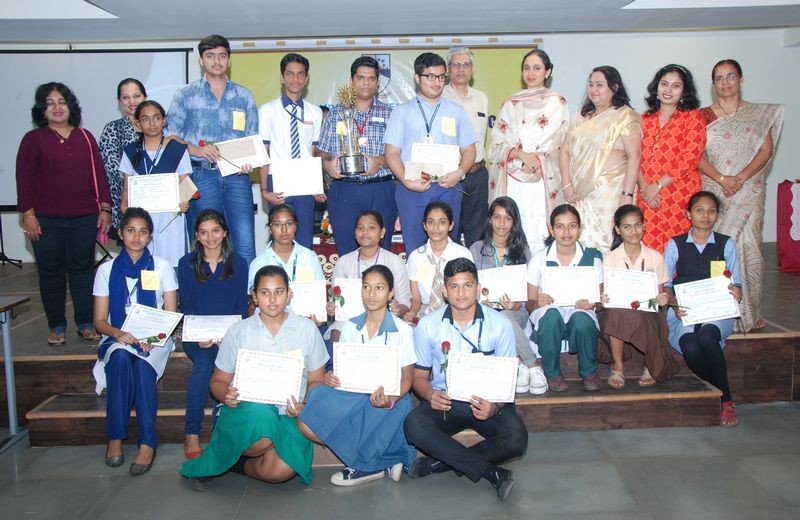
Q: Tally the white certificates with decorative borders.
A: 15